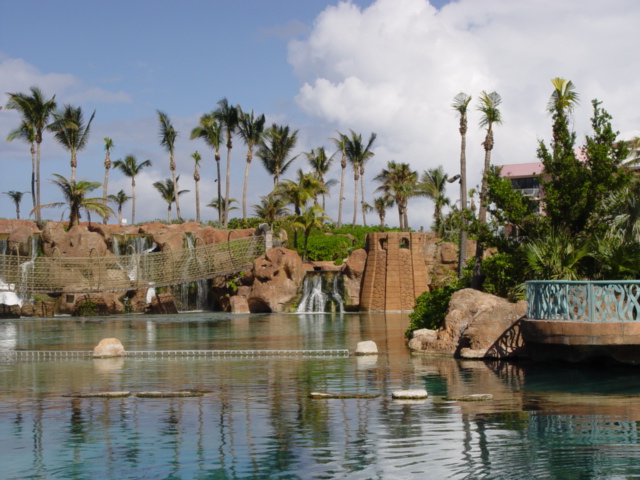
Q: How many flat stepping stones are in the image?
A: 5